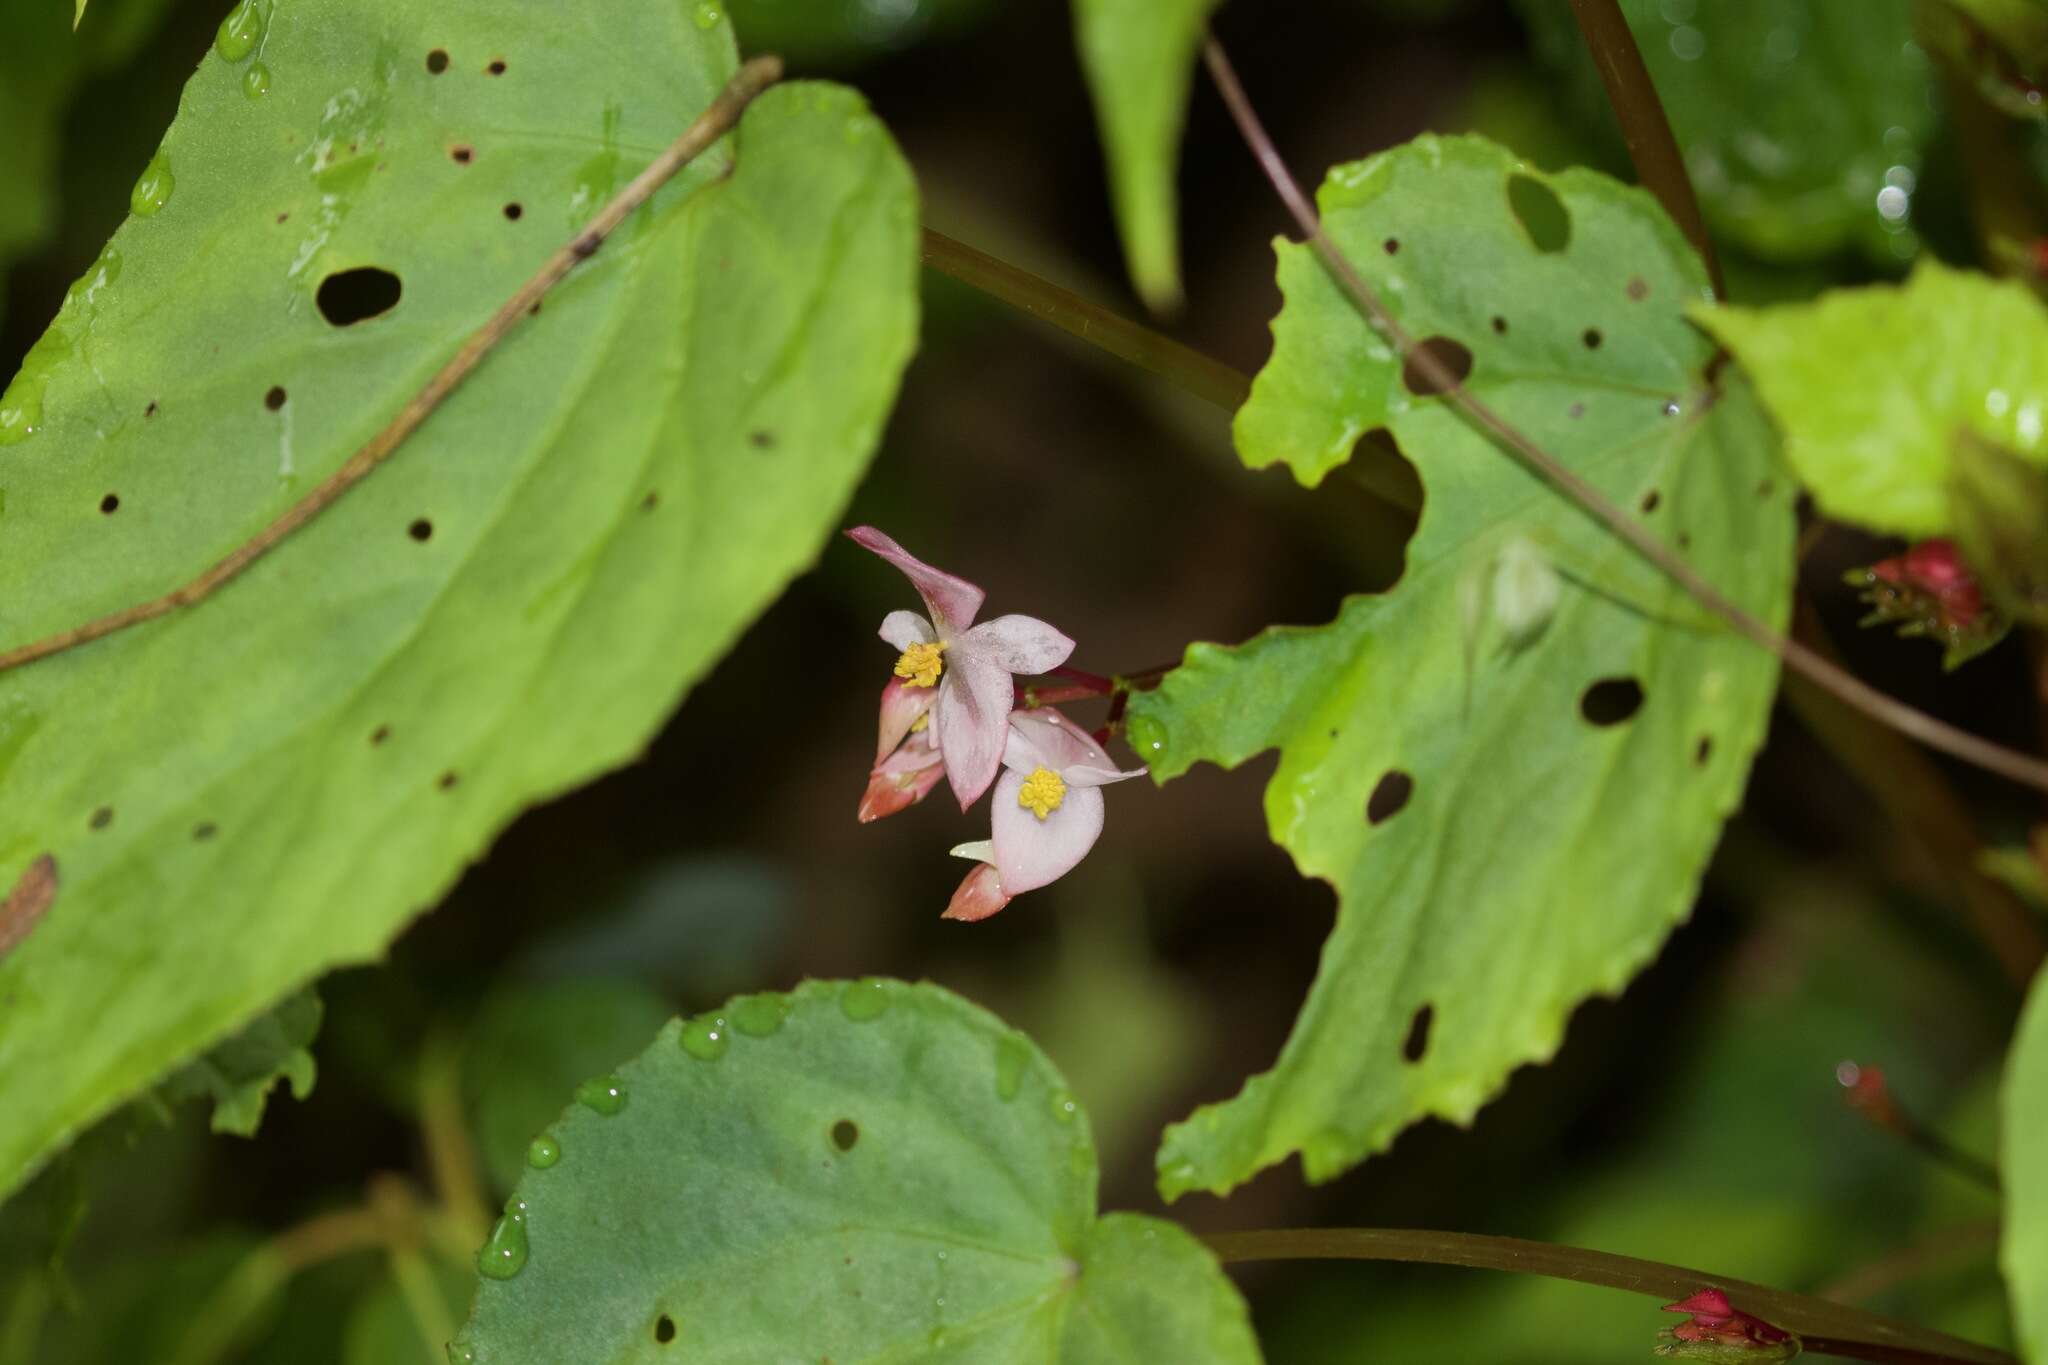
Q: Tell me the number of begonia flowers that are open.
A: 2